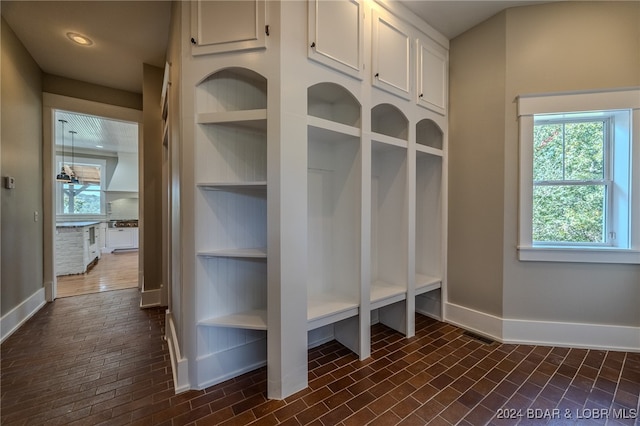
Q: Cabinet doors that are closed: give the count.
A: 4